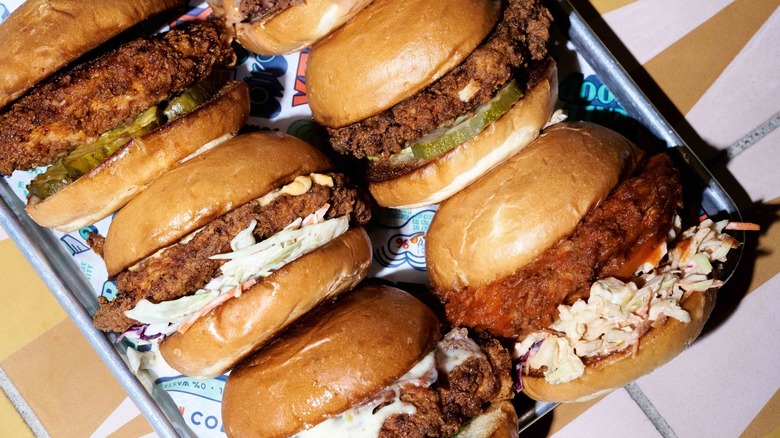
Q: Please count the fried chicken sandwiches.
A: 6